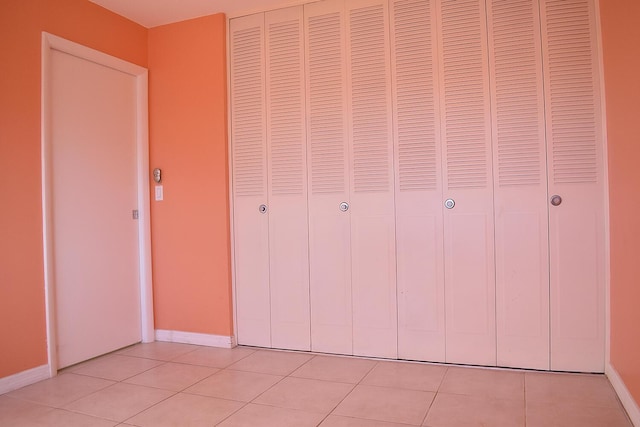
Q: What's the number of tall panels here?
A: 8